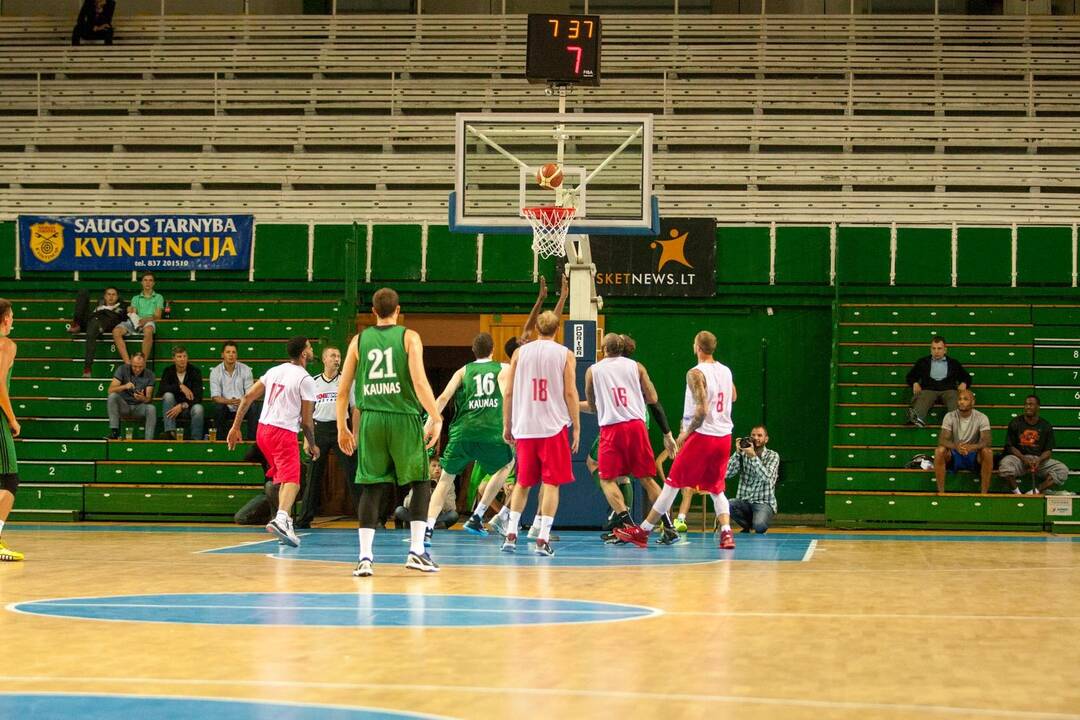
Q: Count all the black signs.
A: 1